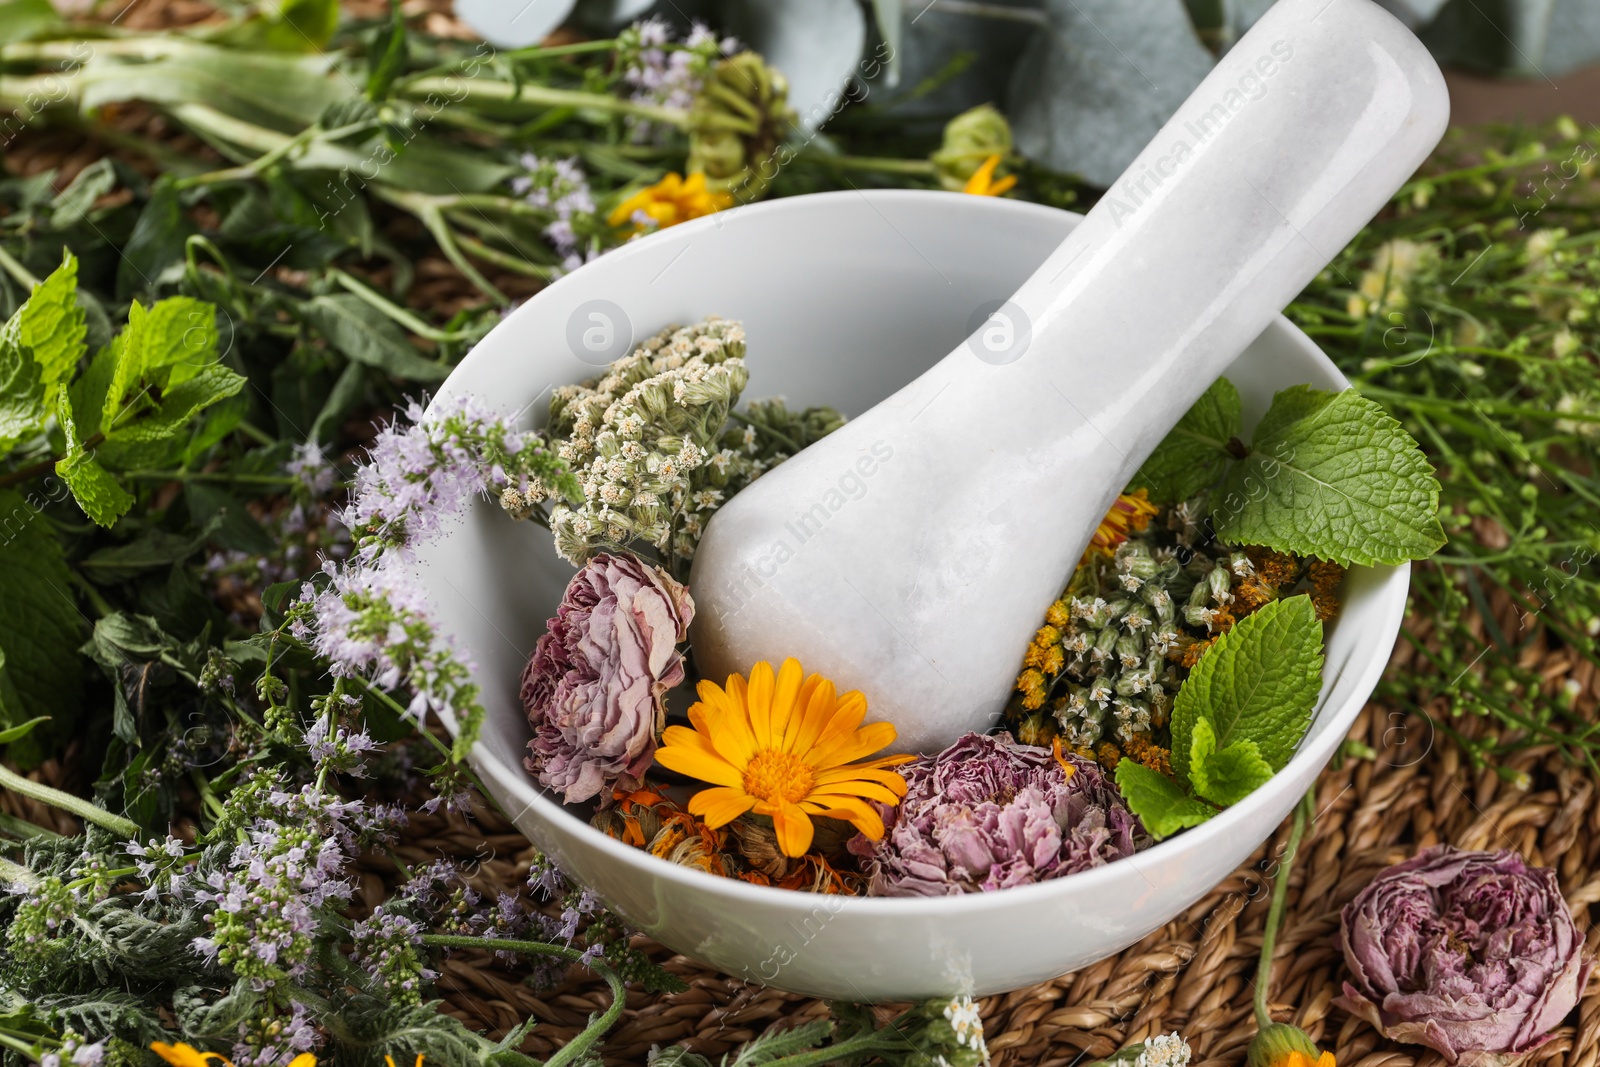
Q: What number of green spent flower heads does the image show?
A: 2